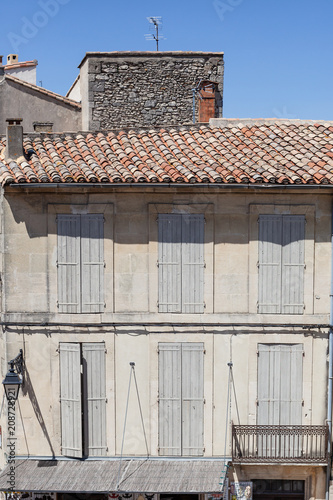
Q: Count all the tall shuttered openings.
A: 6